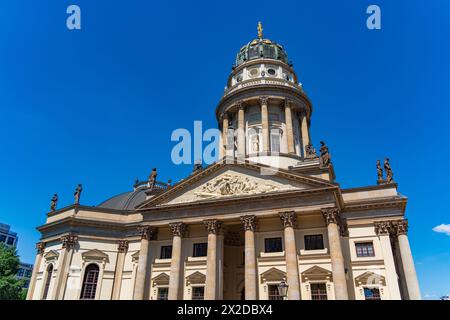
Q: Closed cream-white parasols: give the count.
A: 0